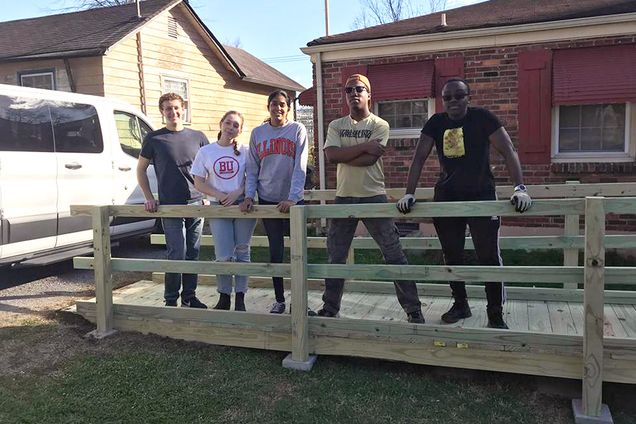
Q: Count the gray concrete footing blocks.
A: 3